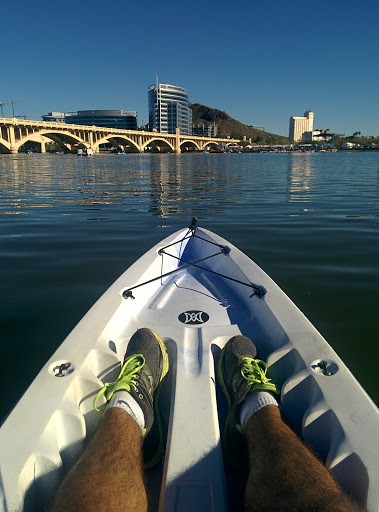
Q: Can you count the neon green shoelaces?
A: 2